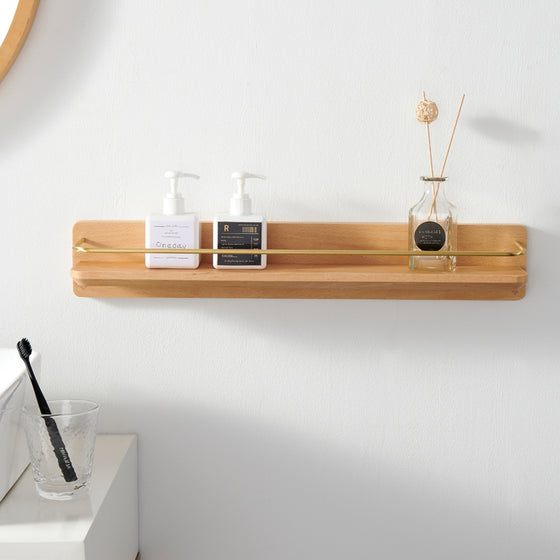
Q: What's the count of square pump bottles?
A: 2